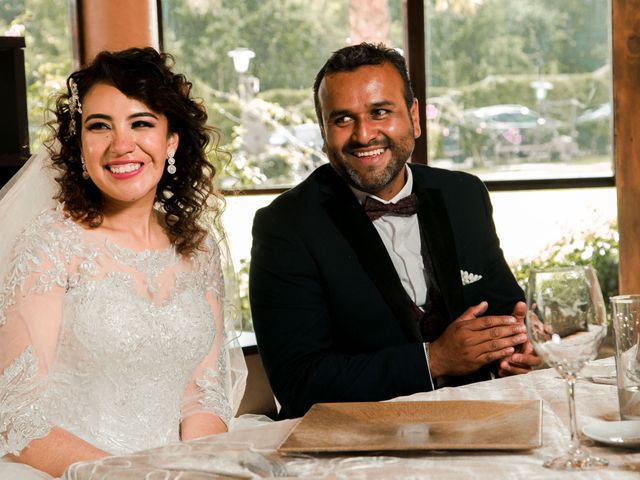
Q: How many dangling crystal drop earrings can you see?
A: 2